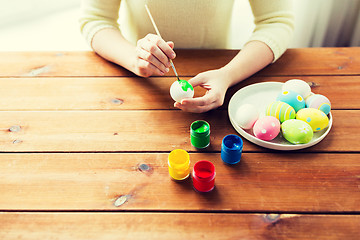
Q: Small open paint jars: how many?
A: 4